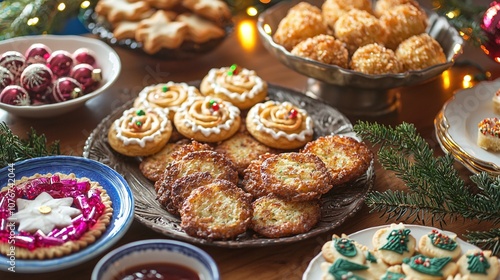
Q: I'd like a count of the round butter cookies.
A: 5